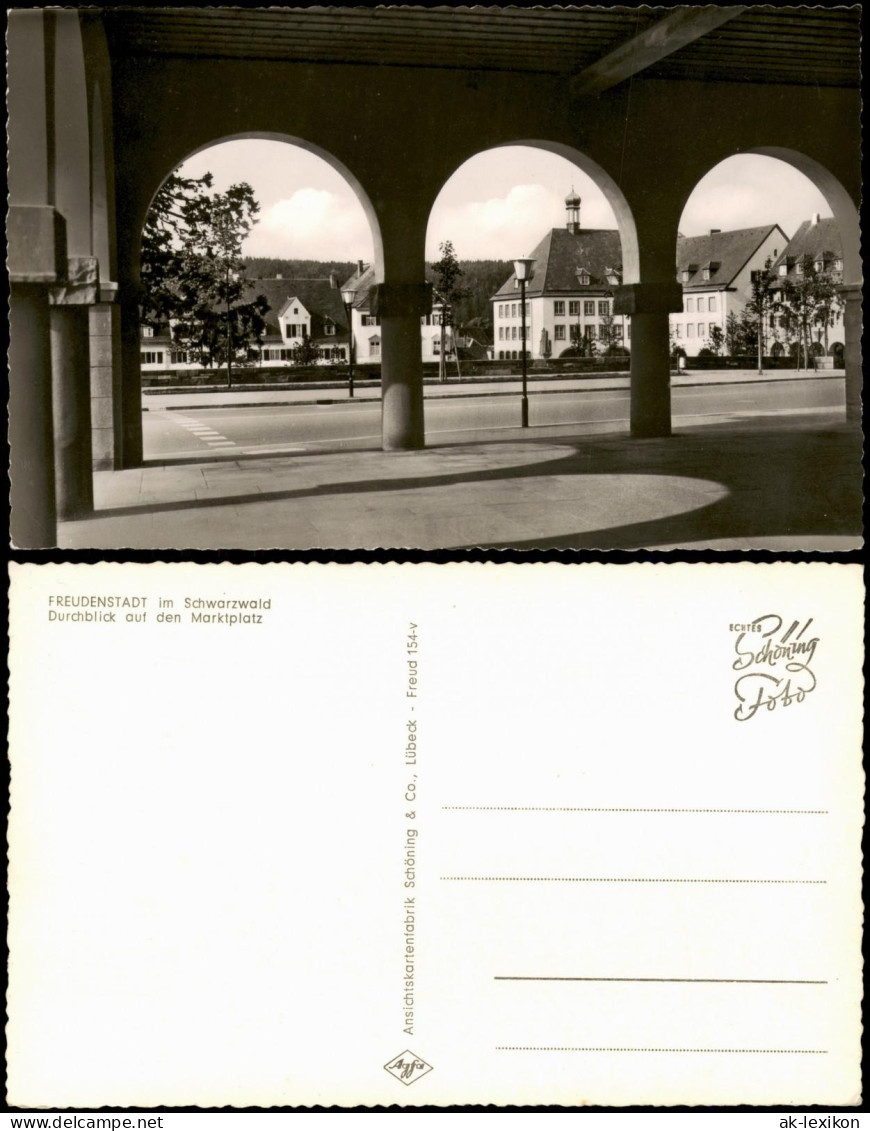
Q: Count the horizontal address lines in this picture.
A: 4